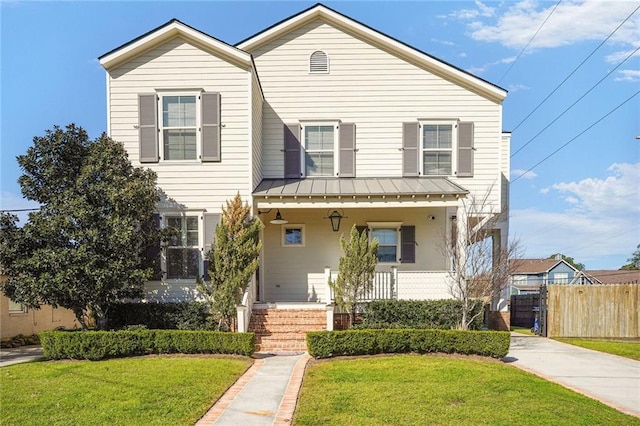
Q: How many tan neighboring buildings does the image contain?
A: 1